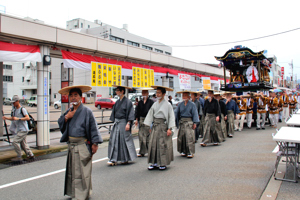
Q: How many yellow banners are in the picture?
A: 2